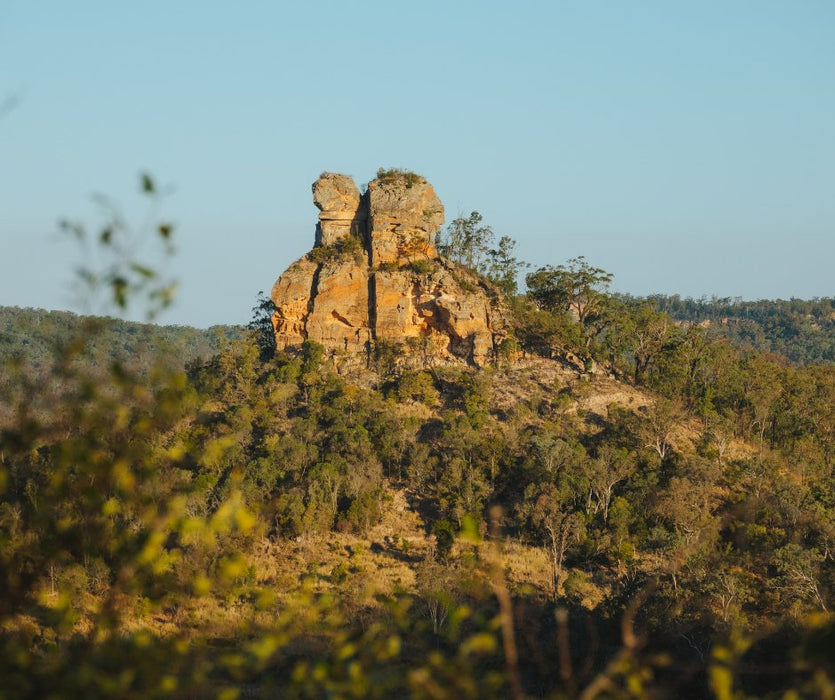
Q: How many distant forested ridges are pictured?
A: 2